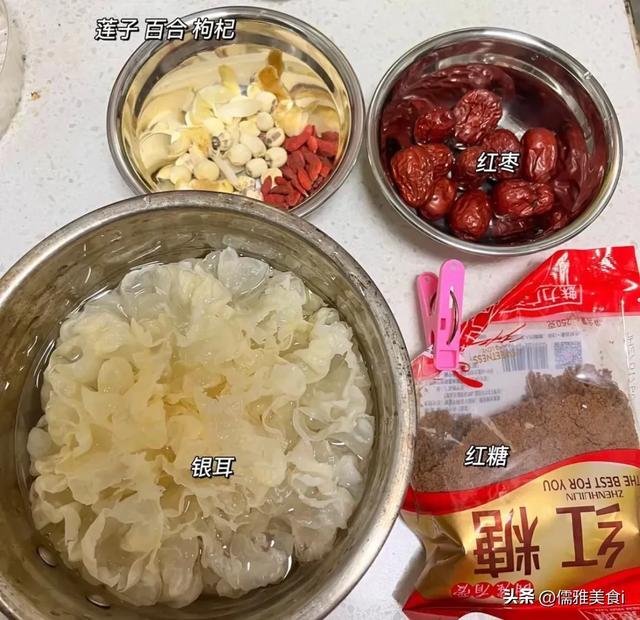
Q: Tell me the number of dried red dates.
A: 10